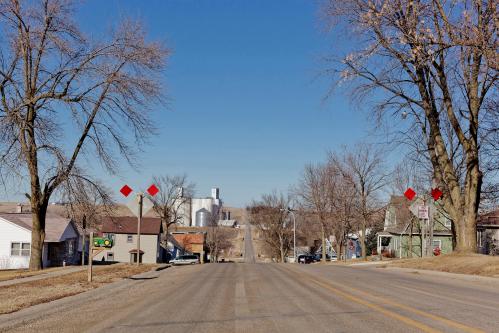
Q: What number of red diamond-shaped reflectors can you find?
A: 4